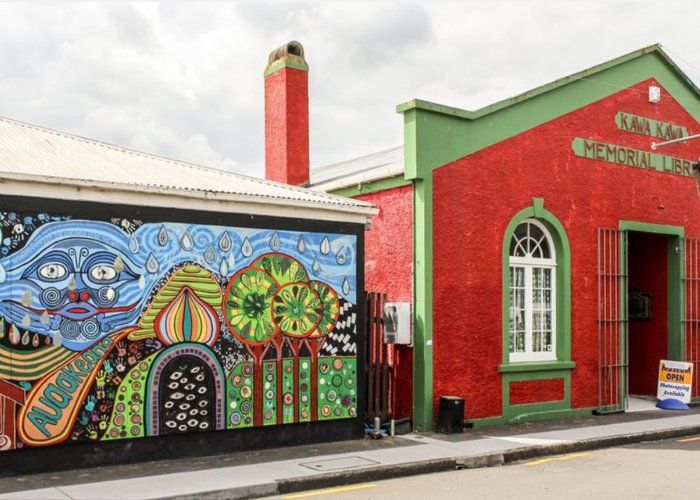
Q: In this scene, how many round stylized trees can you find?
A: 4